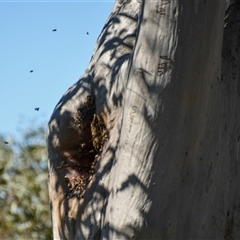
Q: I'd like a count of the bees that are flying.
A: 5